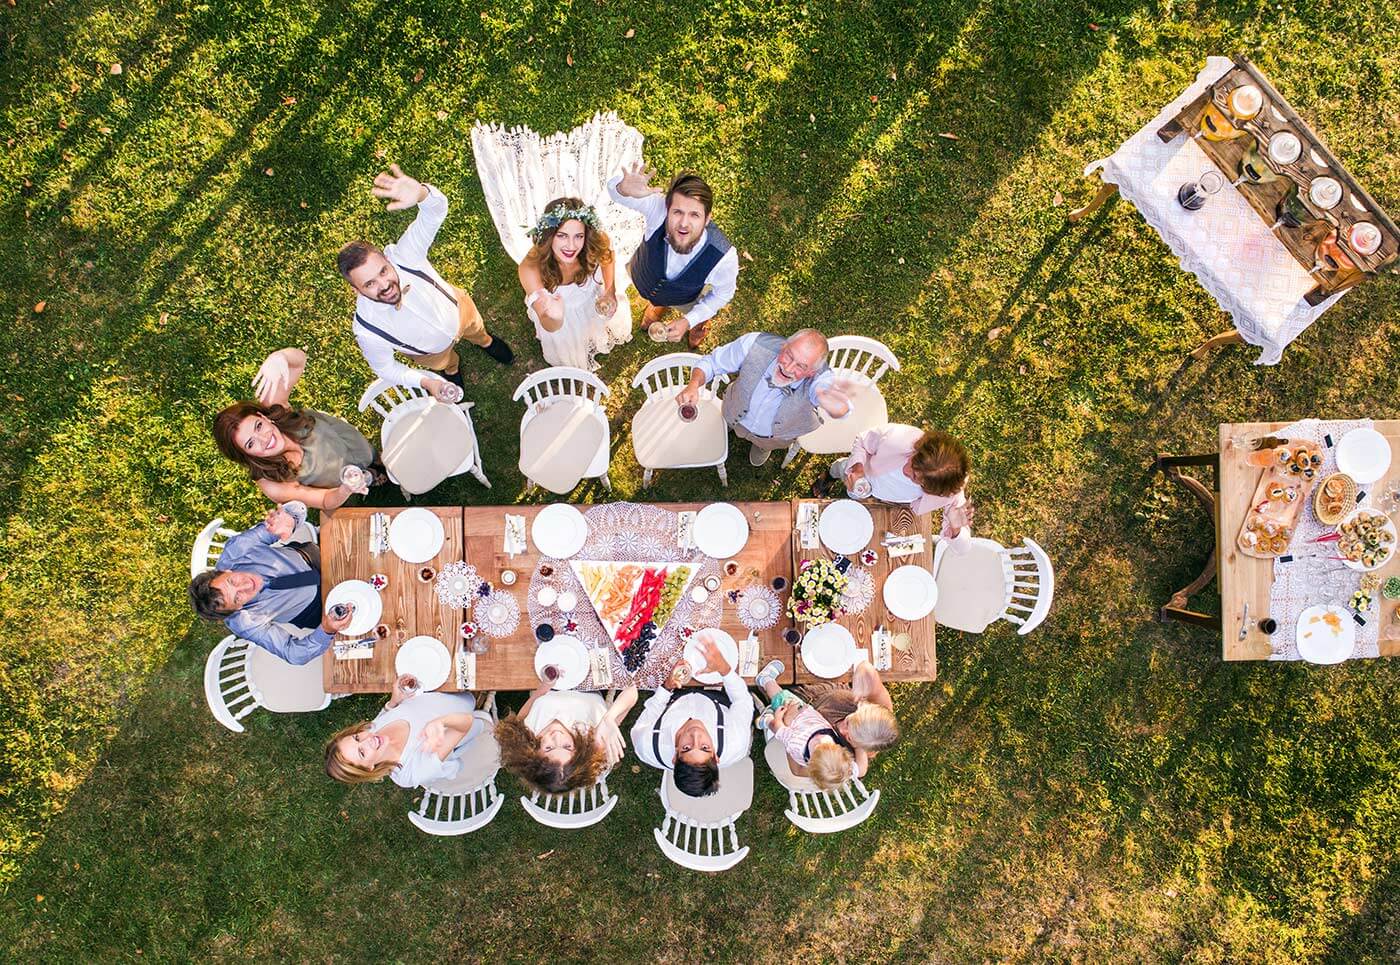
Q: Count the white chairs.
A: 11